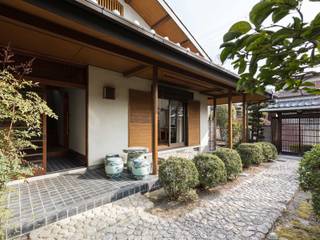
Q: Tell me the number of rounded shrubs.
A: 5